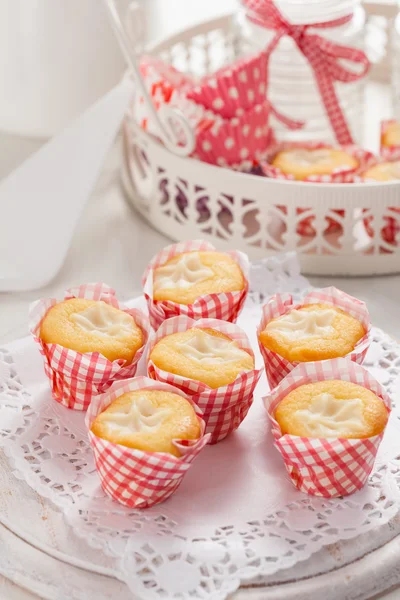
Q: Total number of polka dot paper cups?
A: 2